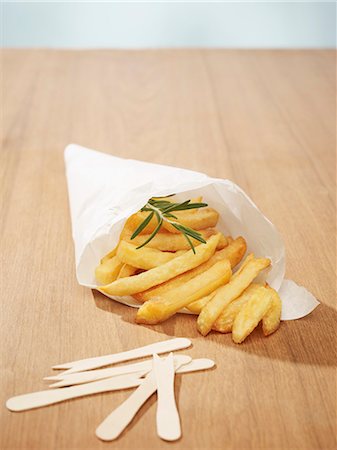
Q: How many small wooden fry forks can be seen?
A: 6